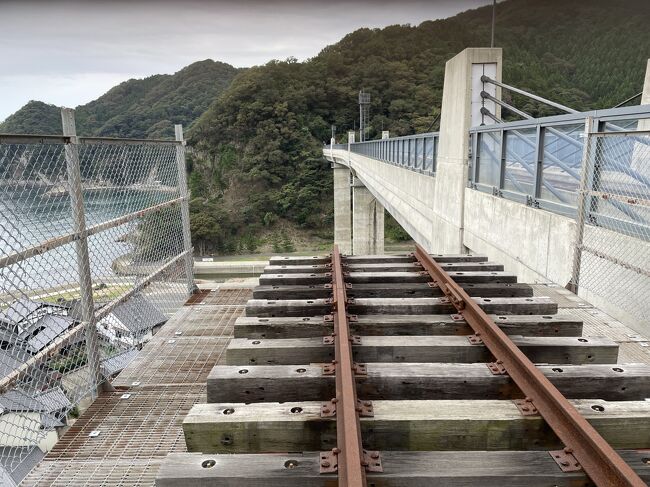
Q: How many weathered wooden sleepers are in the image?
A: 10